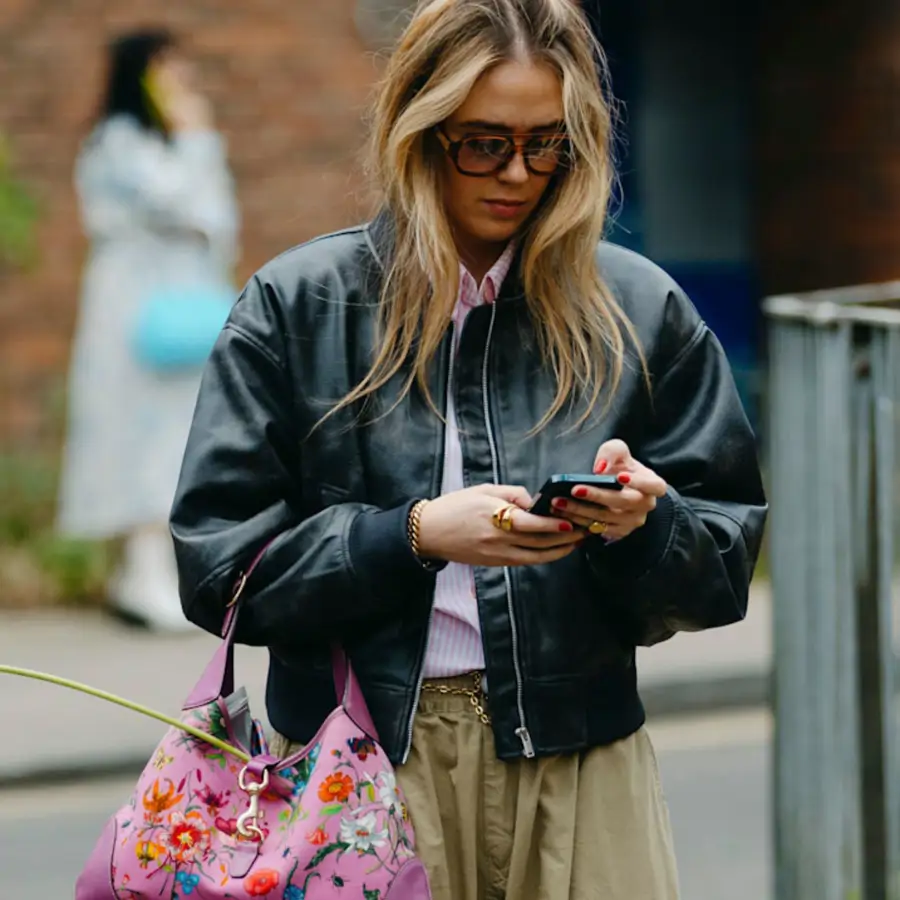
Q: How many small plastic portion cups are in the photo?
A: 0